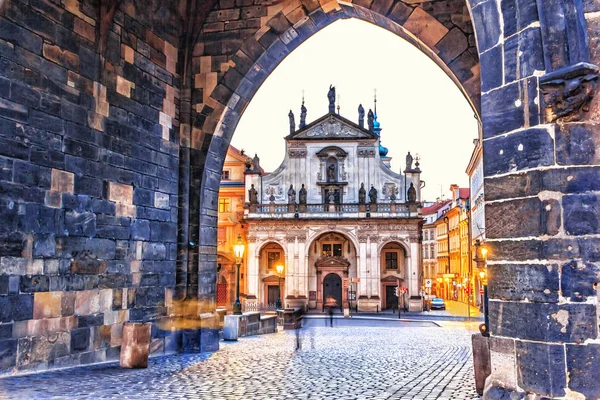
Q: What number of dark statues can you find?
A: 14